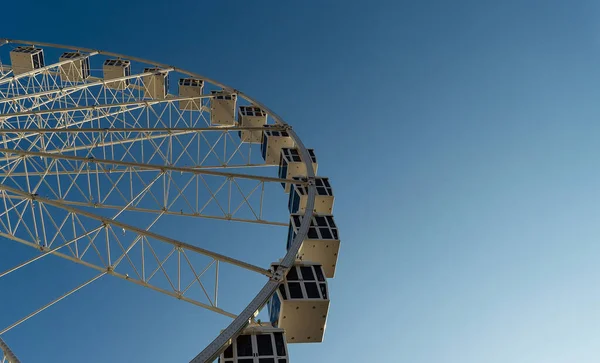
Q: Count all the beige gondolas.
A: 13